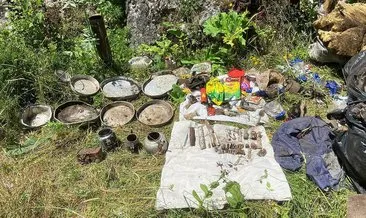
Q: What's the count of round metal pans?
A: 7